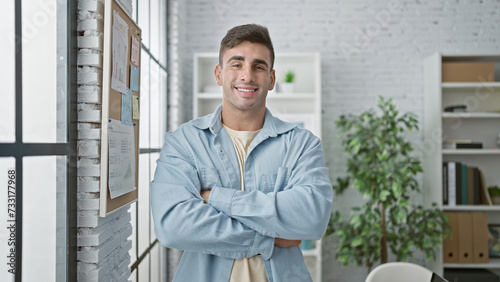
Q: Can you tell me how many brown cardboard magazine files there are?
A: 3